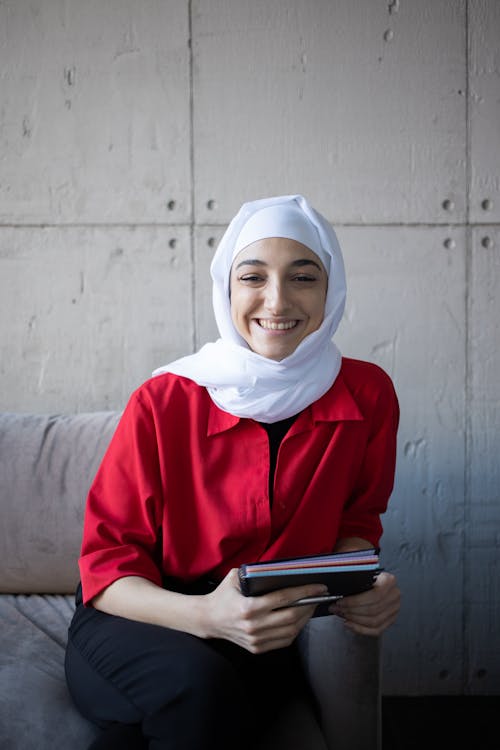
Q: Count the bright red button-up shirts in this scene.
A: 1